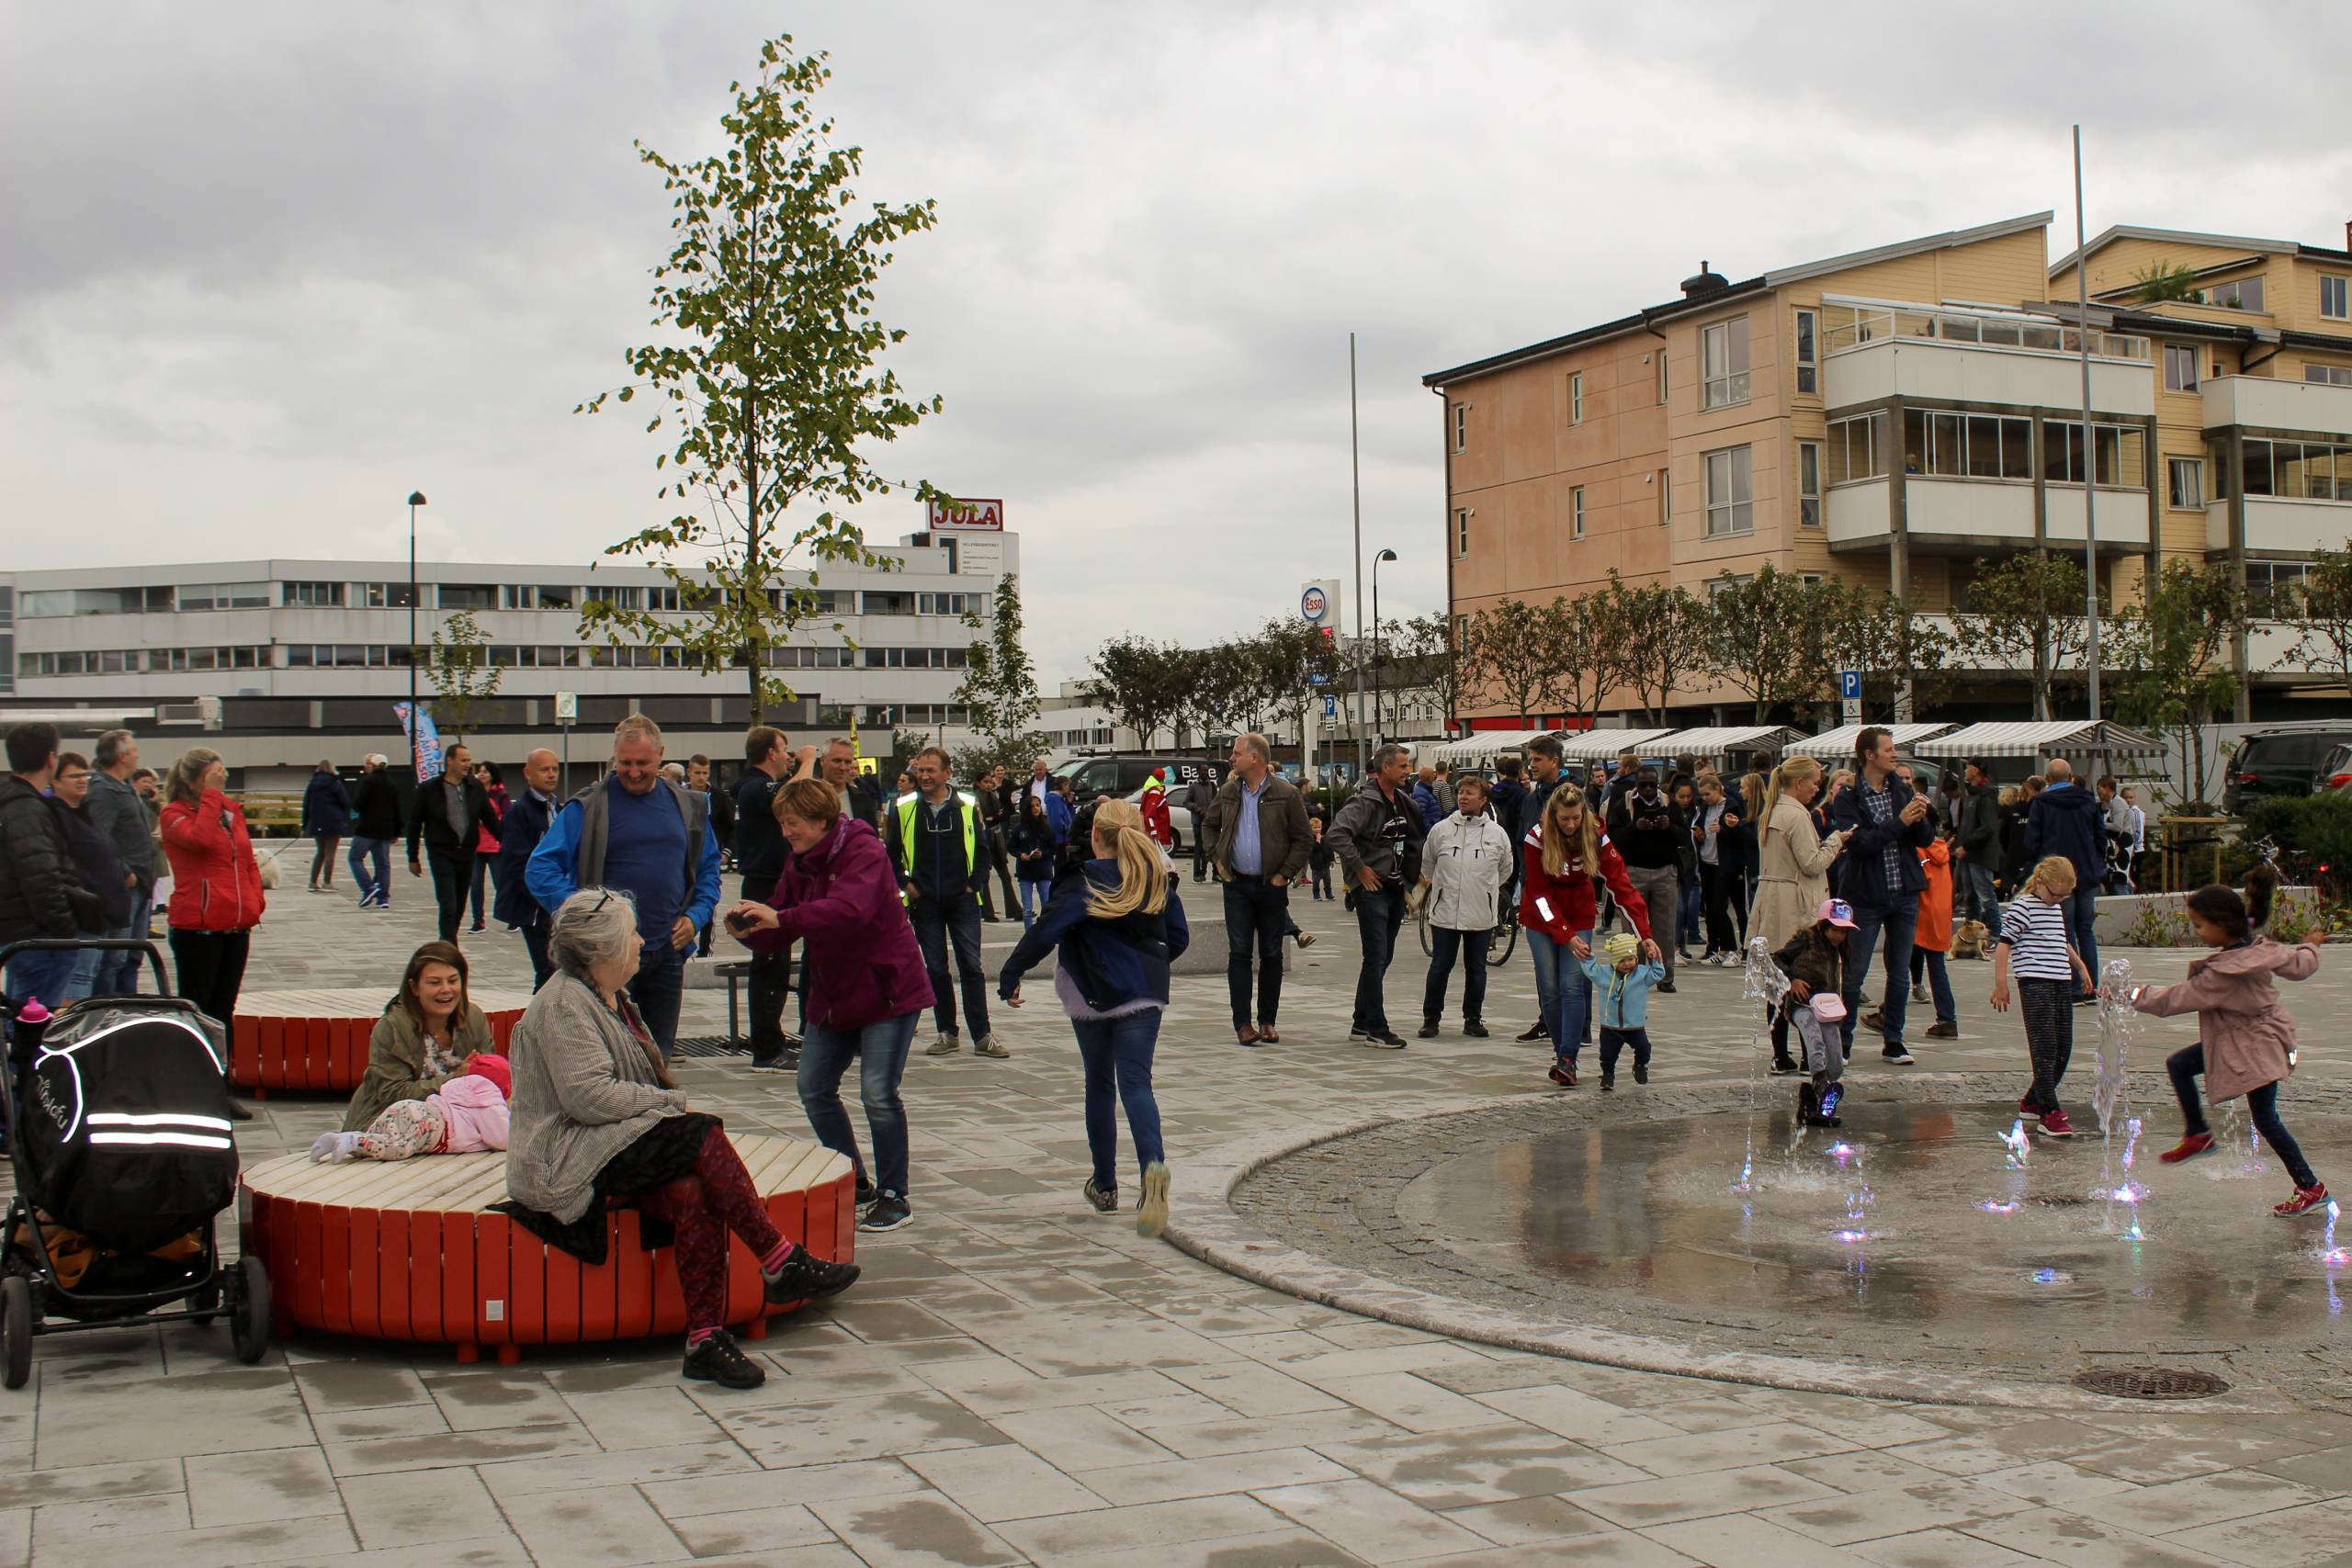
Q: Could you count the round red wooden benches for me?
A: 2